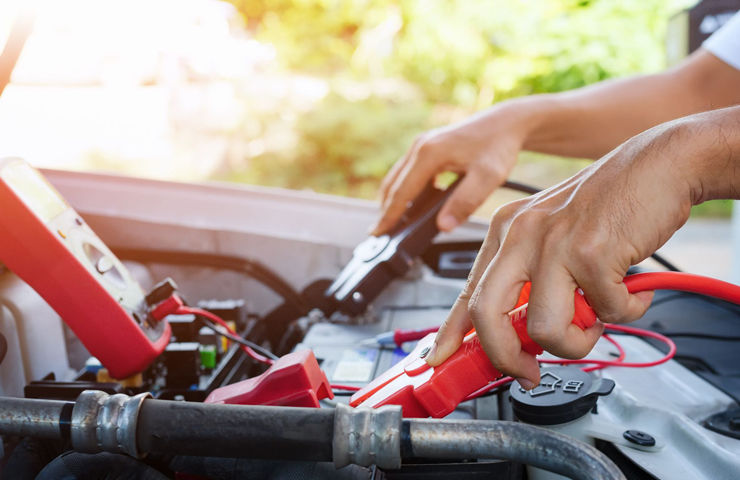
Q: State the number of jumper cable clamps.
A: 2